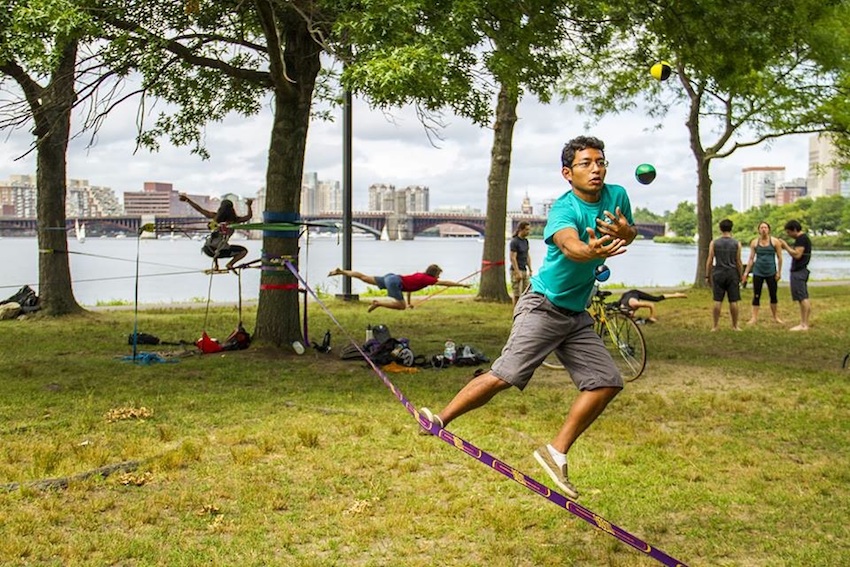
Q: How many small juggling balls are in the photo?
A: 3